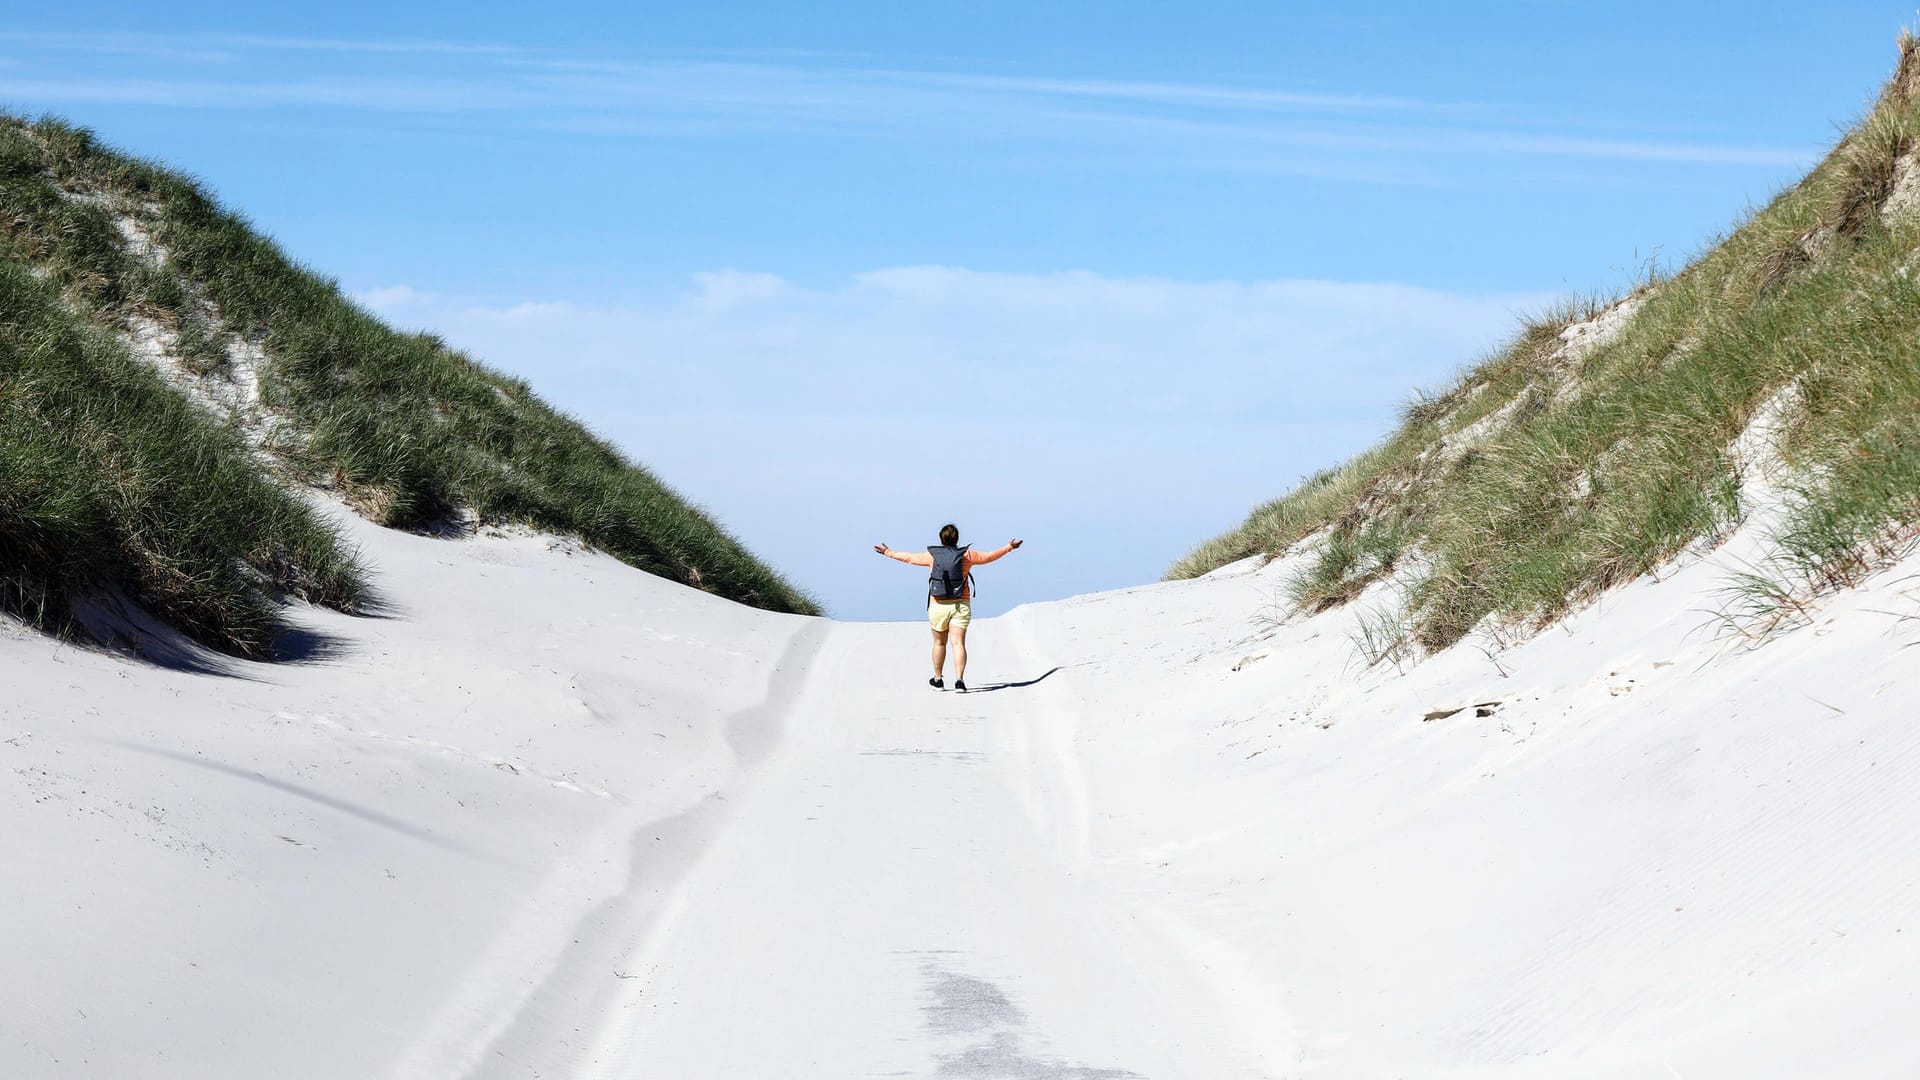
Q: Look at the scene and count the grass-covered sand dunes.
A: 2